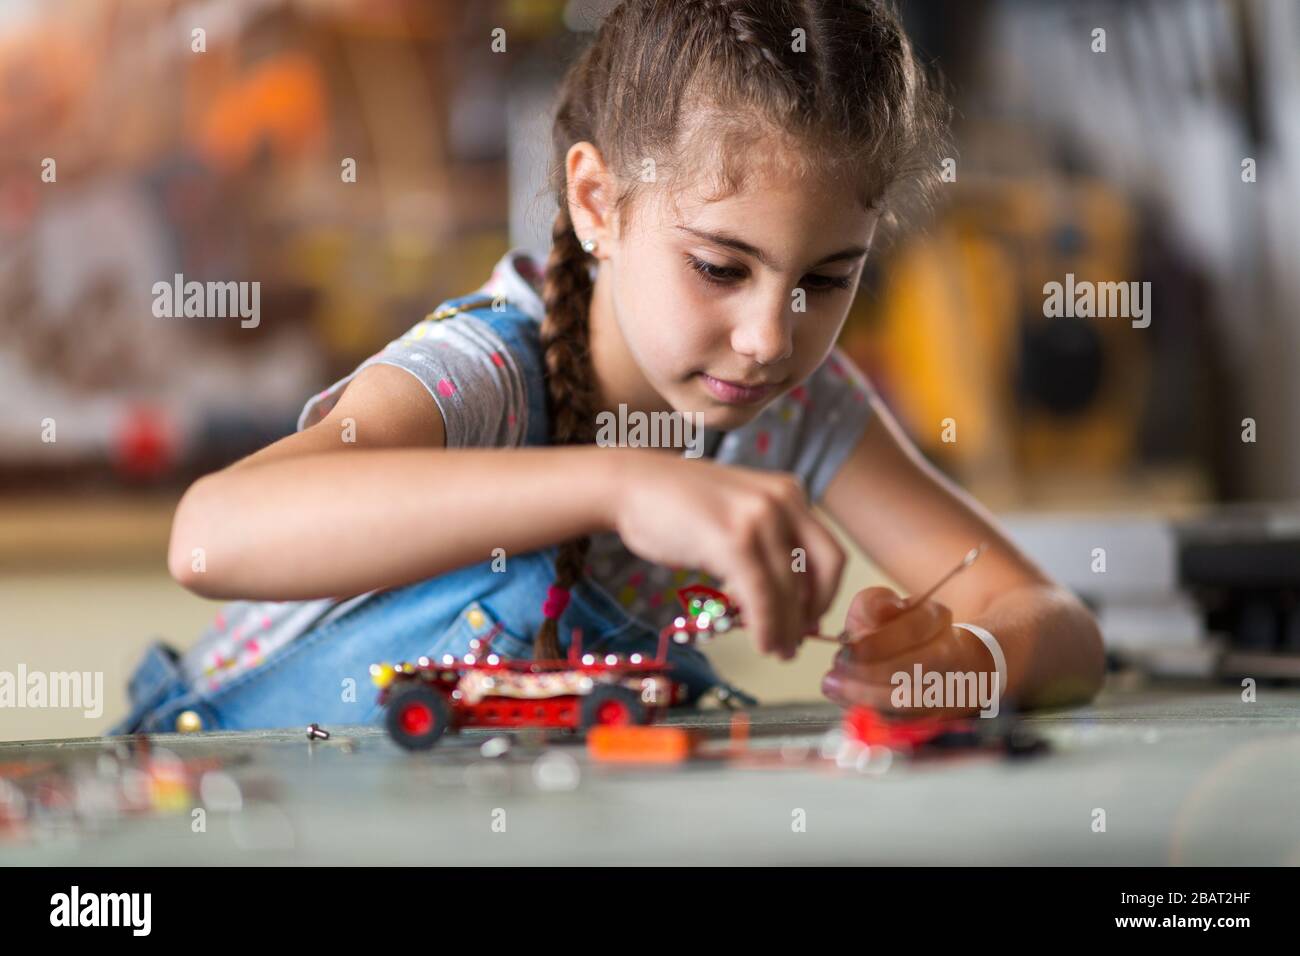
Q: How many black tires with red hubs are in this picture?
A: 2